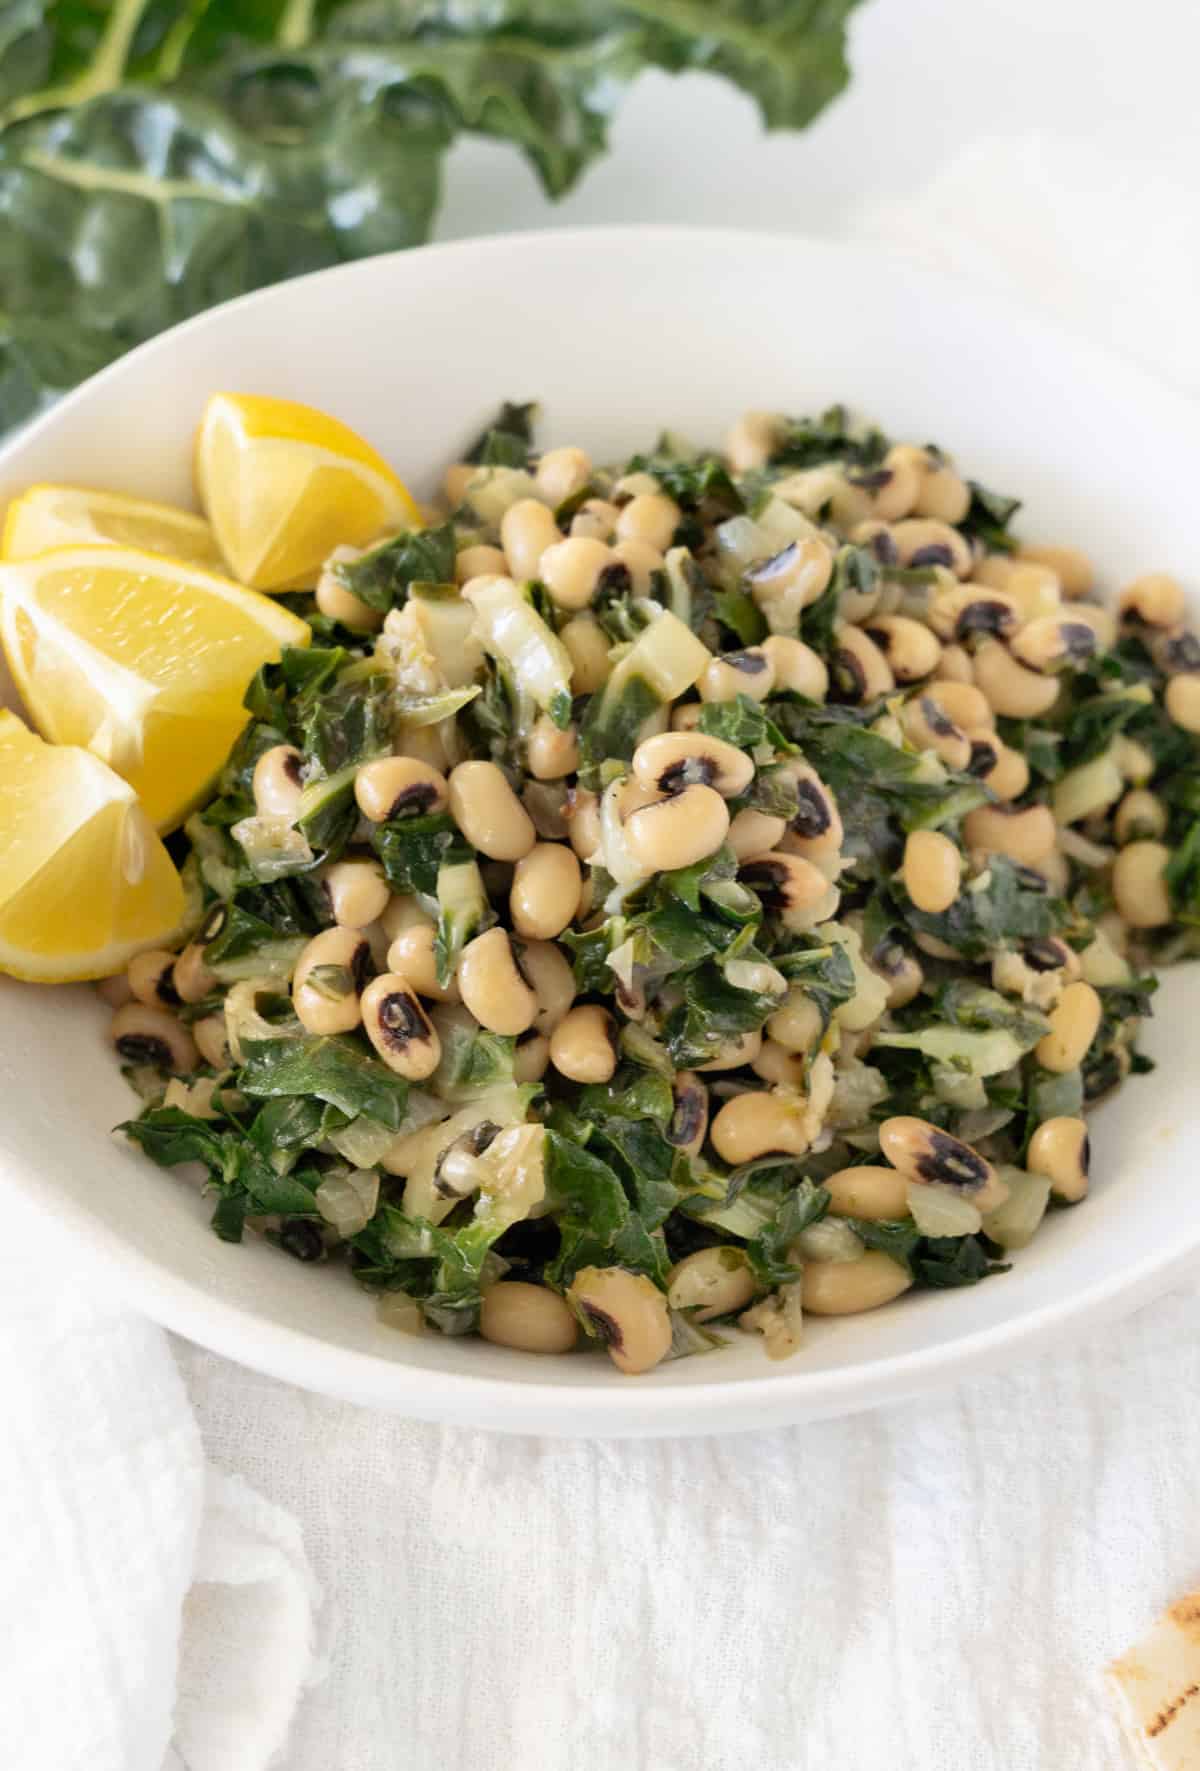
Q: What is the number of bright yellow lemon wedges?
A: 4